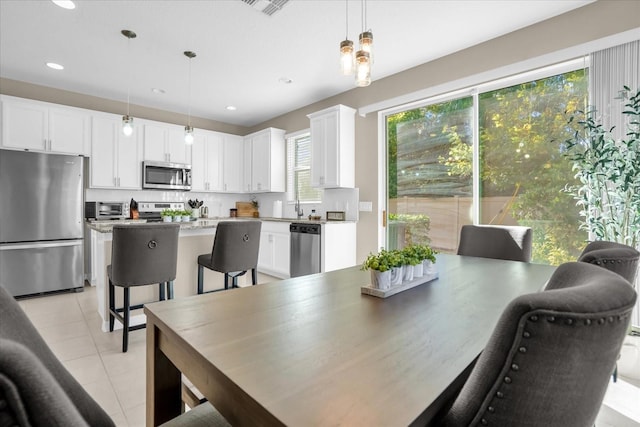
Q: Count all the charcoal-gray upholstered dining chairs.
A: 4